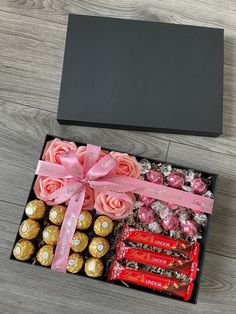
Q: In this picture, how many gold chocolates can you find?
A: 12